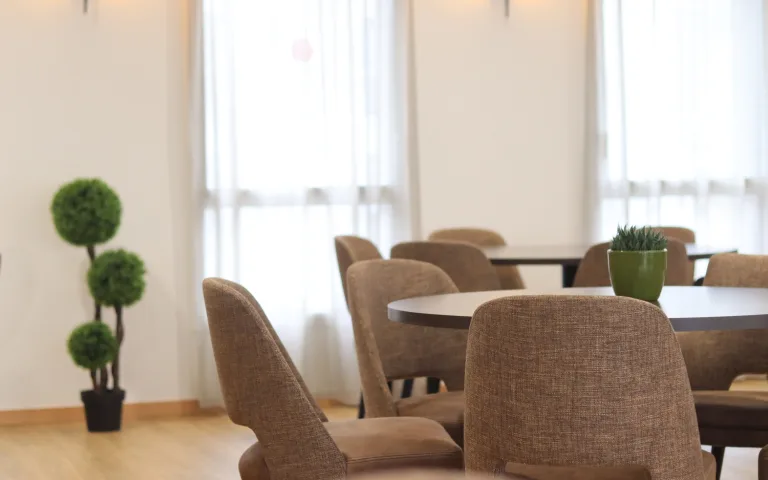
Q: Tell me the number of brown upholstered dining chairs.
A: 9